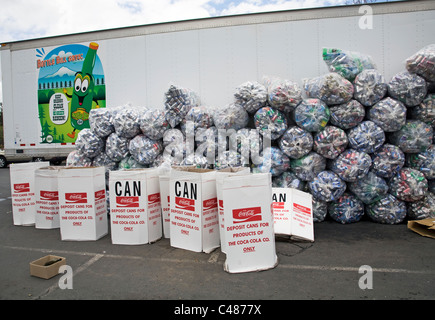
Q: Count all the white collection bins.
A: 9